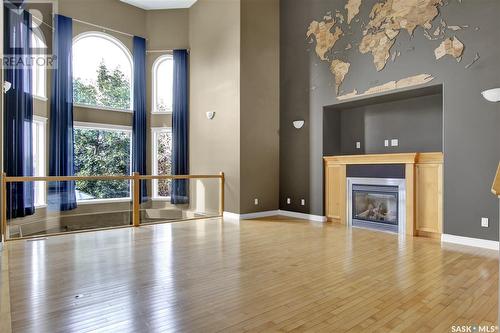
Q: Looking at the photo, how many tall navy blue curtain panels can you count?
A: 4